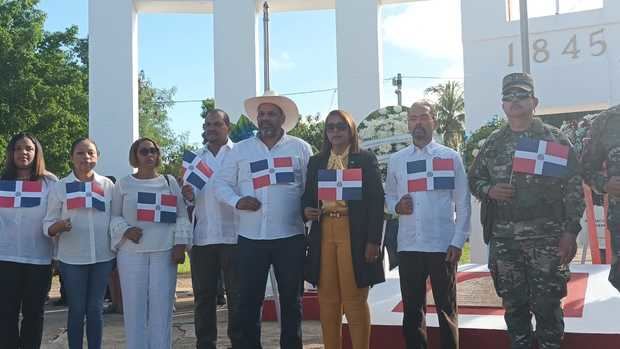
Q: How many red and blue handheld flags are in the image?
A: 8